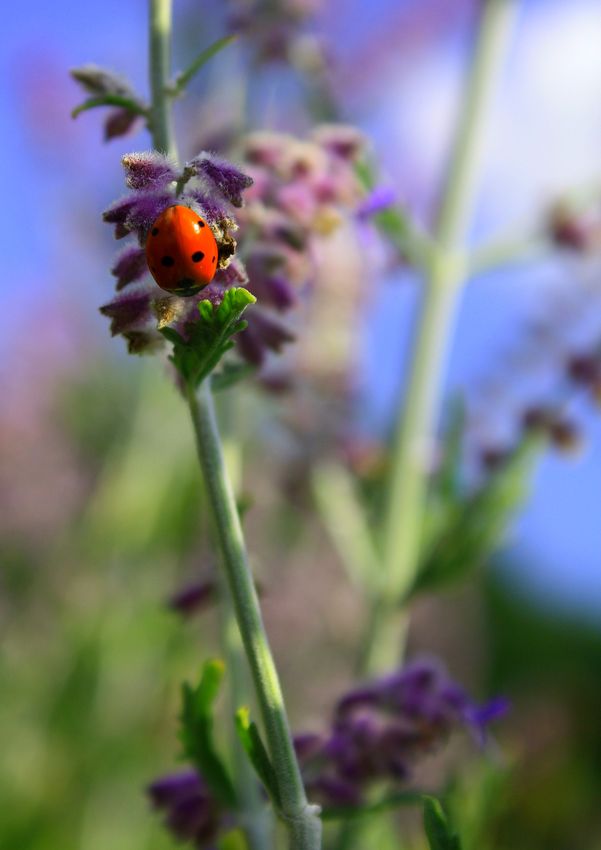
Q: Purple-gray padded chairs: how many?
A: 0